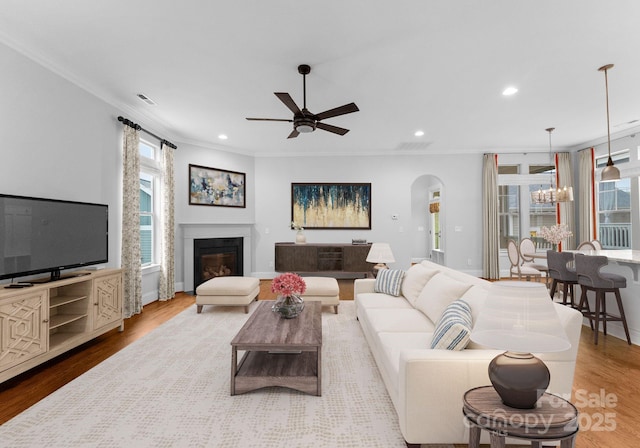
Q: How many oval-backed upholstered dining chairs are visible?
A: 4